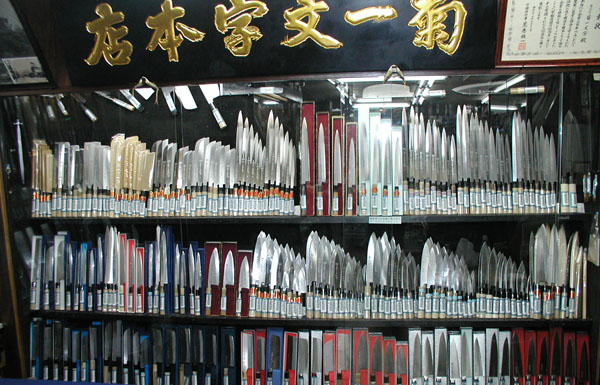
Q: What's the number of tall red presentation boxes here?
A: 4